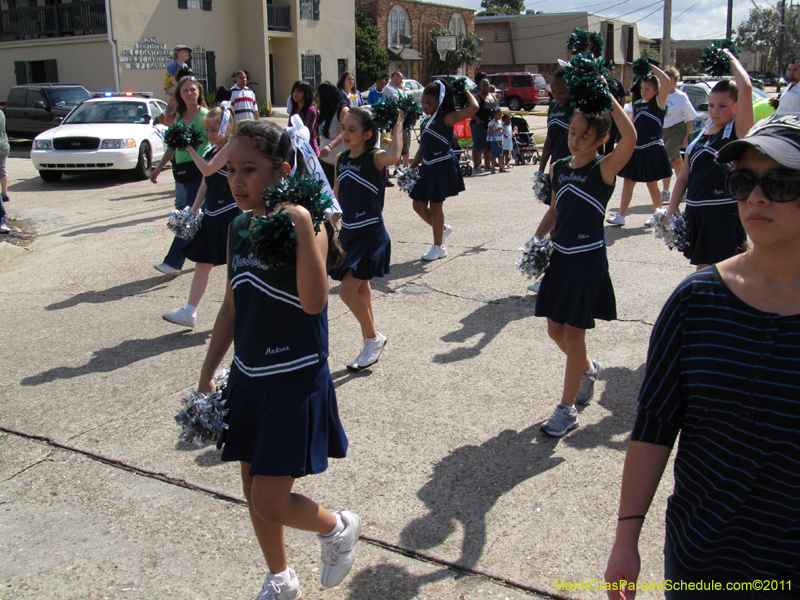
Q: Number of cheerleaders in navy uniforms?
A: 8